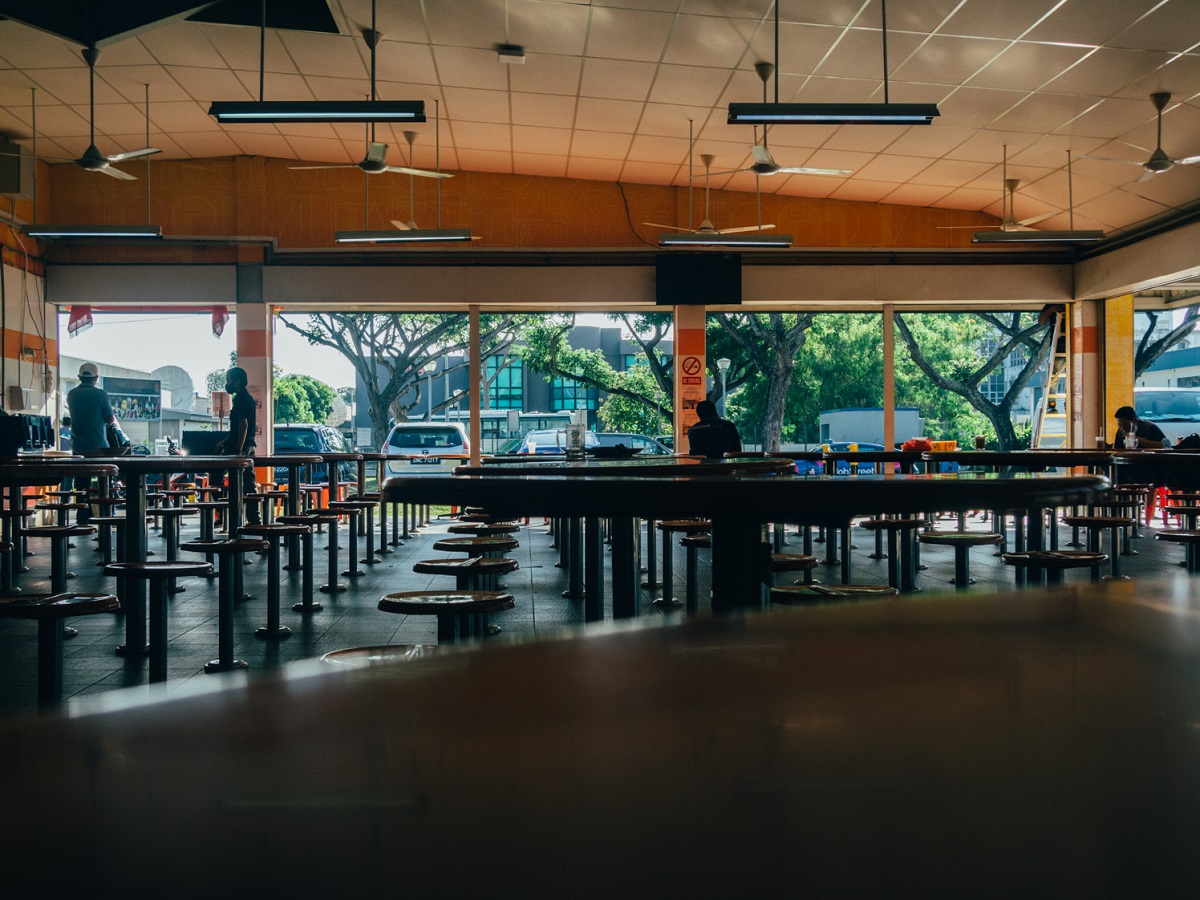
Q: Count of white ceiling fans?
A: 7